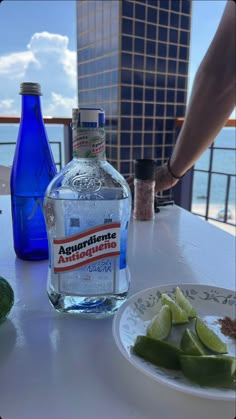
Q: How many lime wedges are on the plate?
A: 7